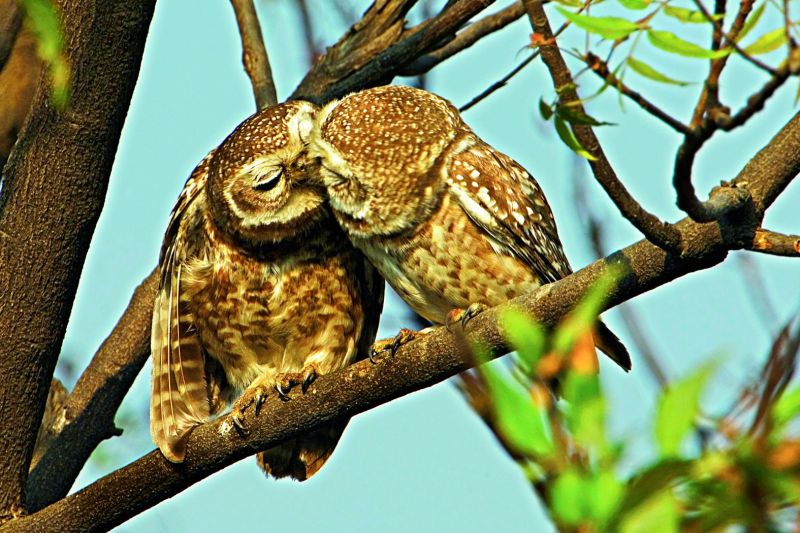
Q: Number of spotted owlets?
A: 2